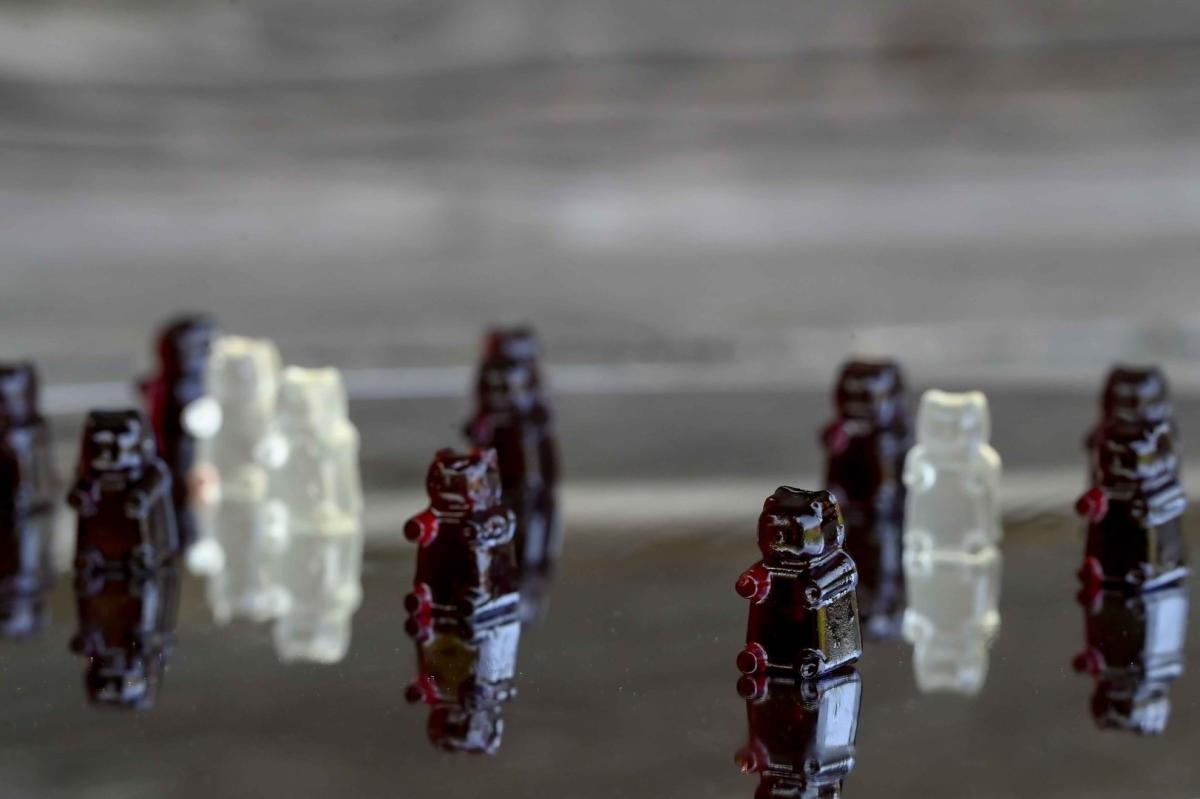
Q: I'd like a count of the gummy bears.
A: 12